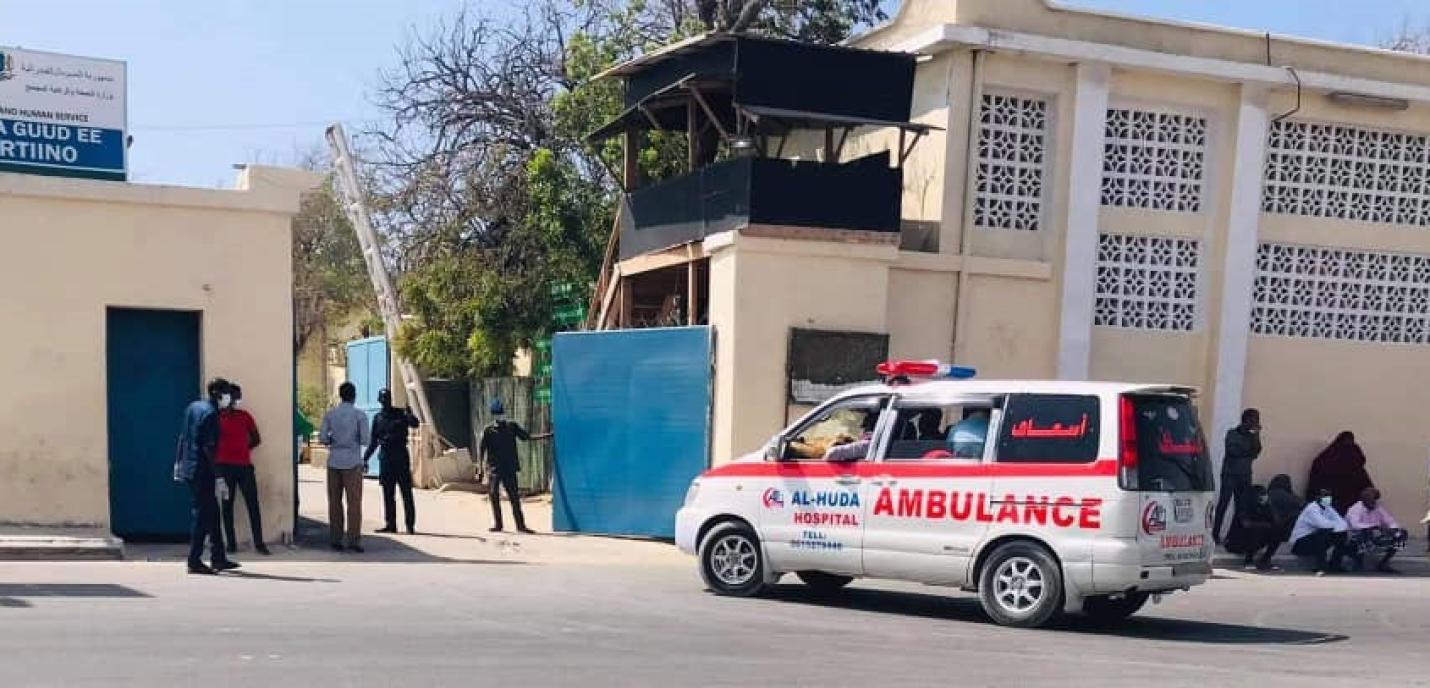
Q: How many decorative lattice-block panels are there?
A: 5